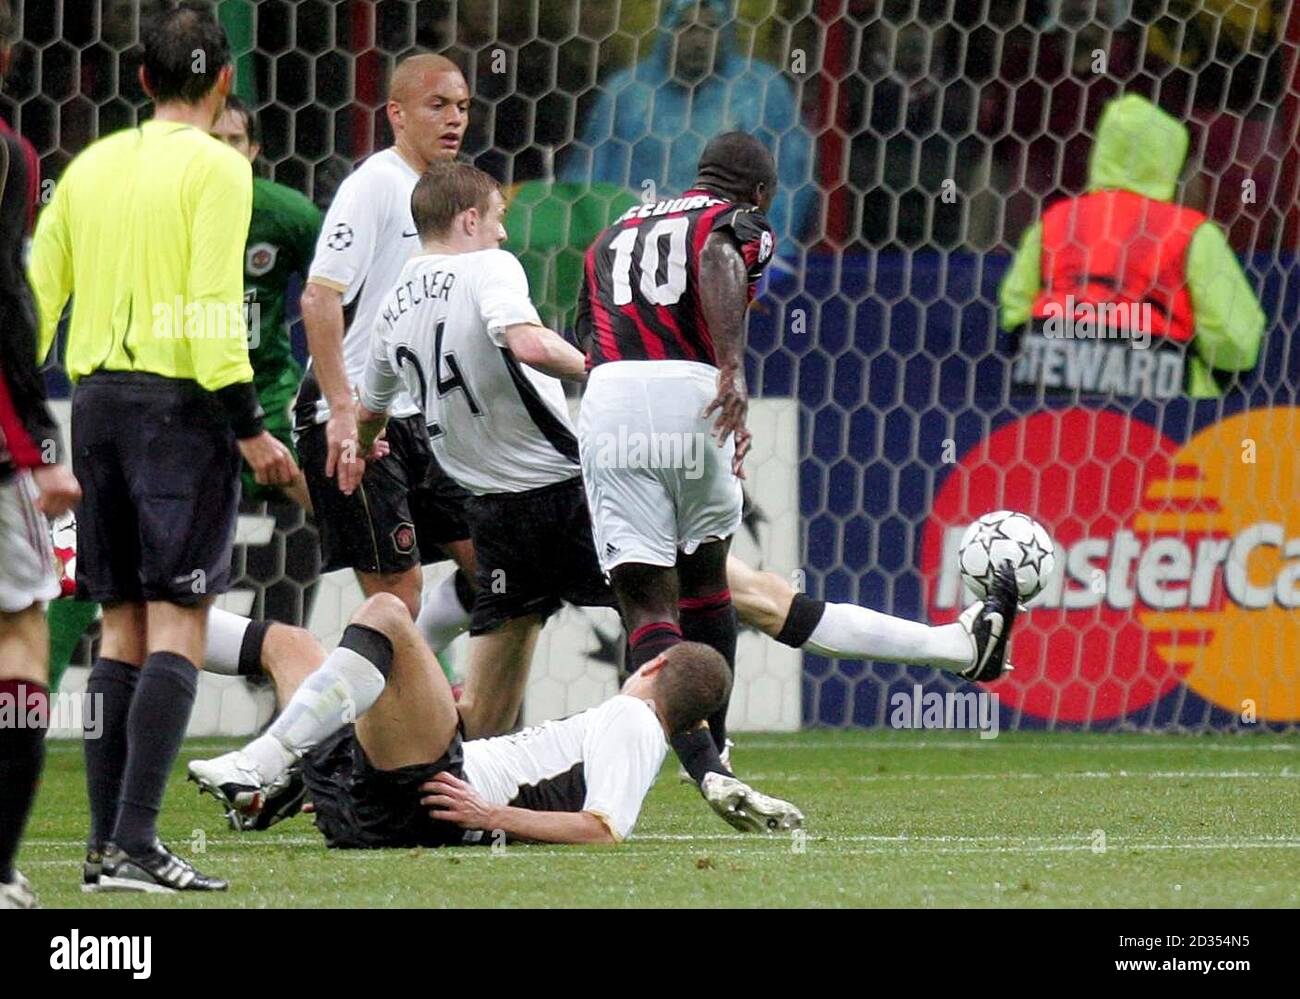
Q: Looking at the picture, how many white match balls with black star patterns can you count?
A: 1